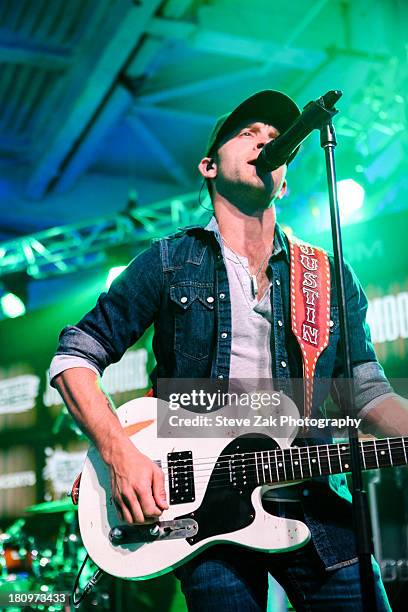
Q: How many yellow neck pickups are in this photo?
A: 0